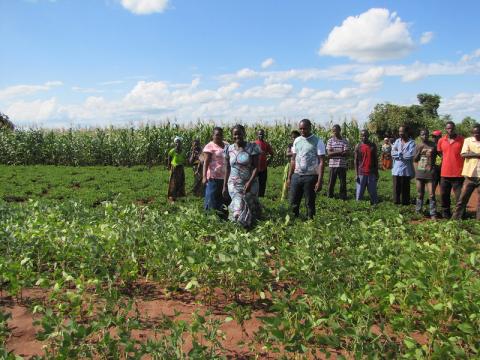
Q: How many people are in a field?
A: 15